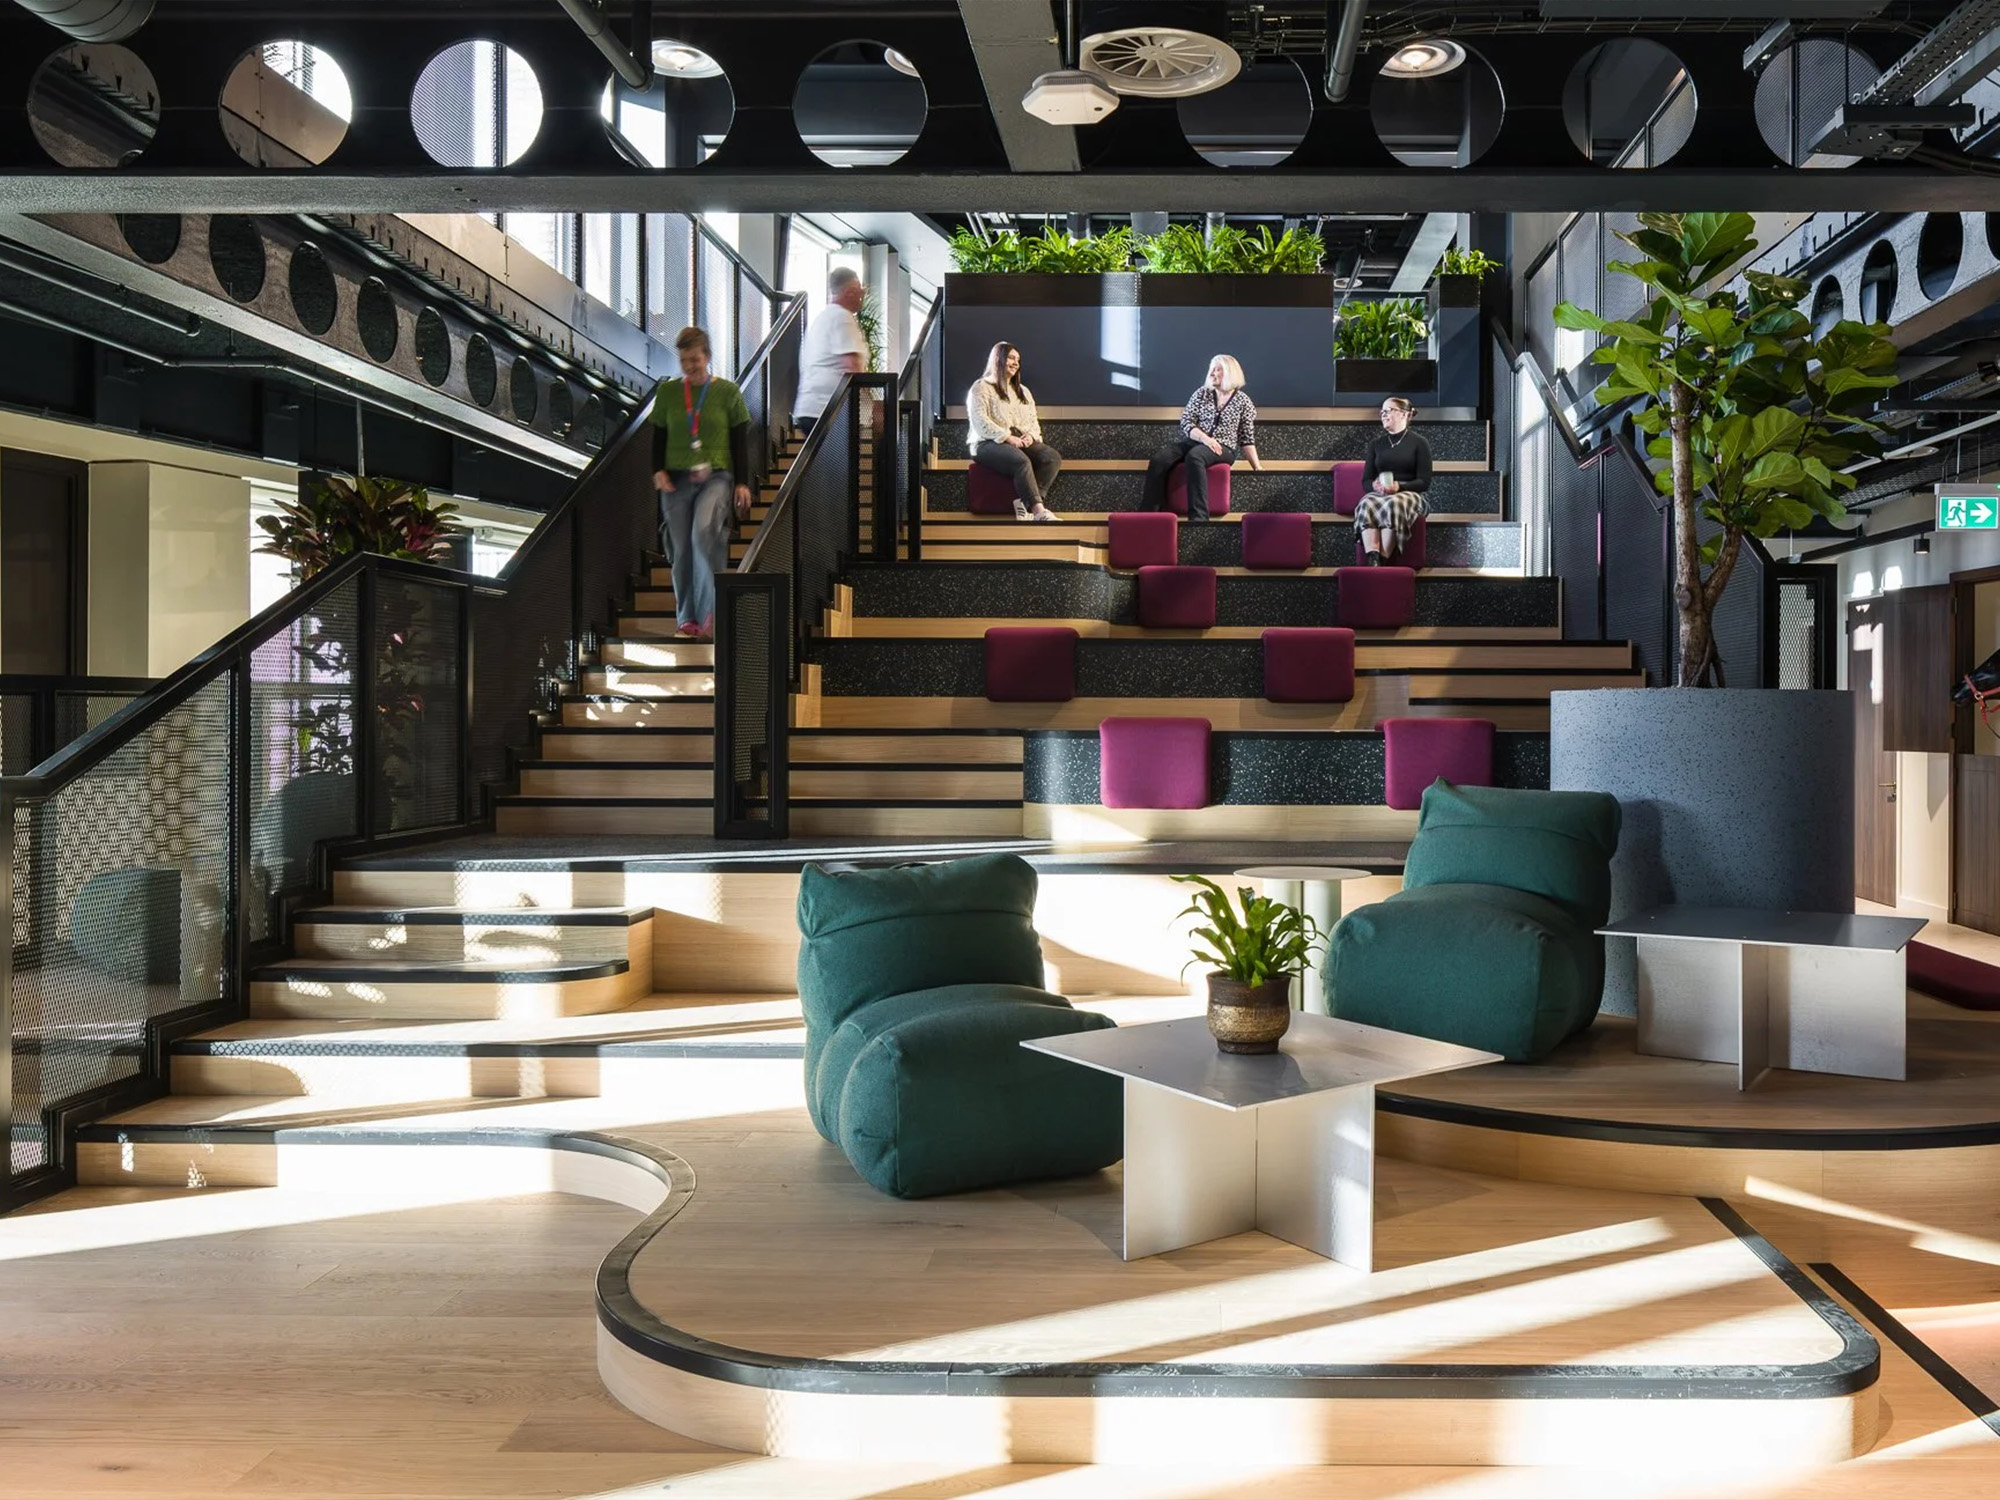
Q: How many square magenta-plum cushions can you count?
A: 12